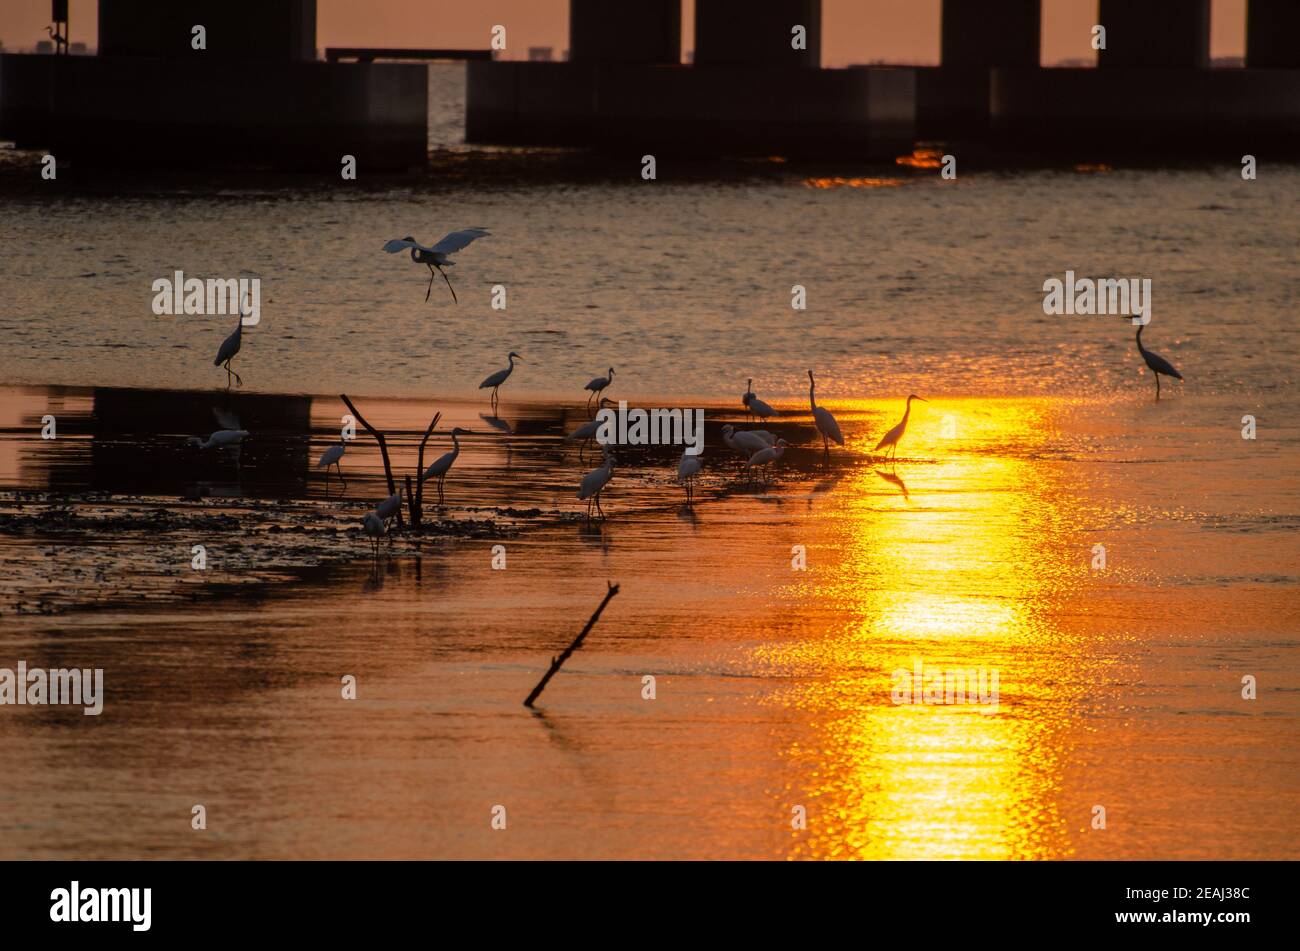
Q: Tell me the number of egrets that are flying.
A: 1